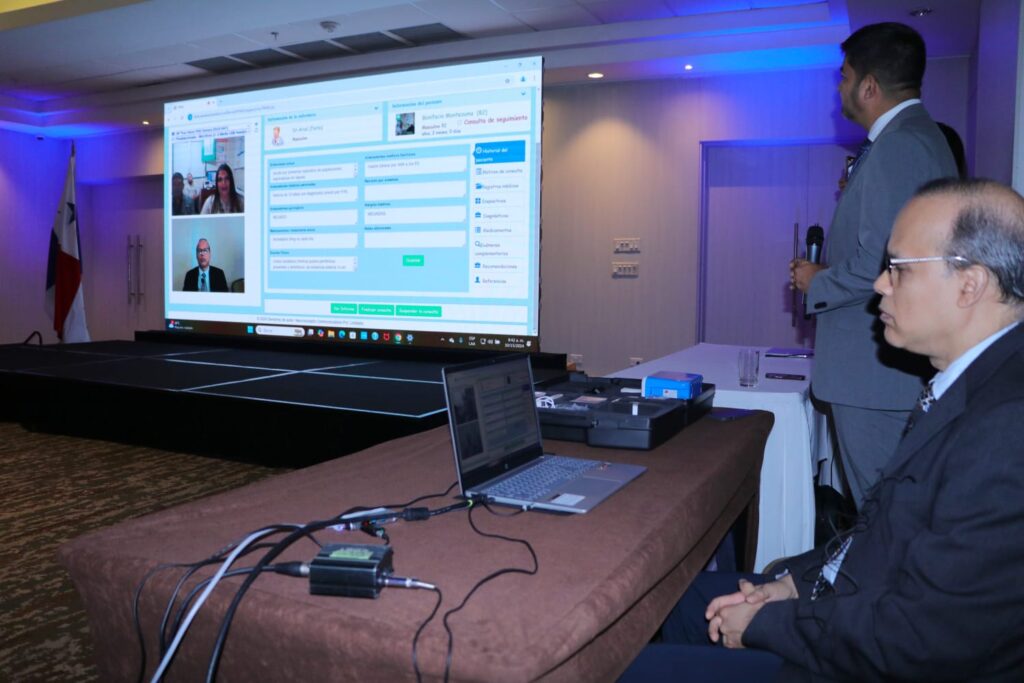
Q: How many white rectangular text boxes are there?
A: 9